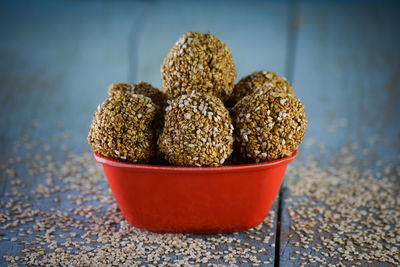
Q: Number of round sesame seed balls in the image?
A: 6